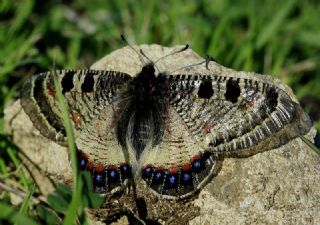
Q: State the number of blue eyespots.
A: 9